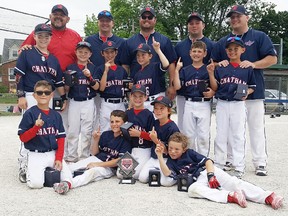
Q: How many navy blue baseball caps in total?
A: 12